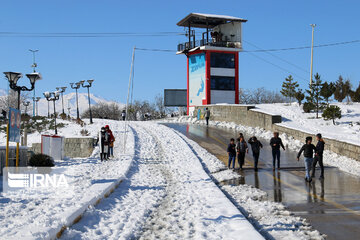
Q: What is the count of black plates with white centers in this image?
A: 0